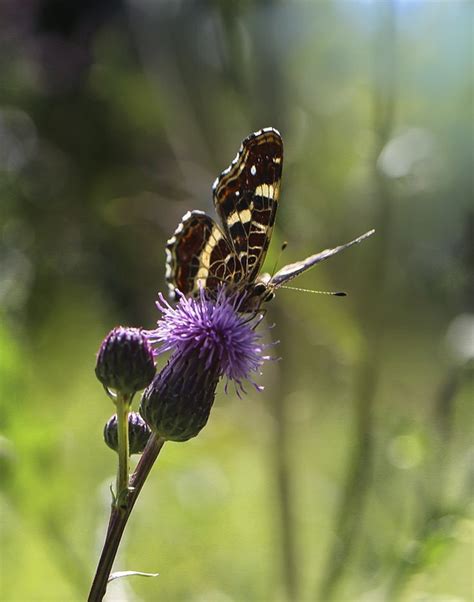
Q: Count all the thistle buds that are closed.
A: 2